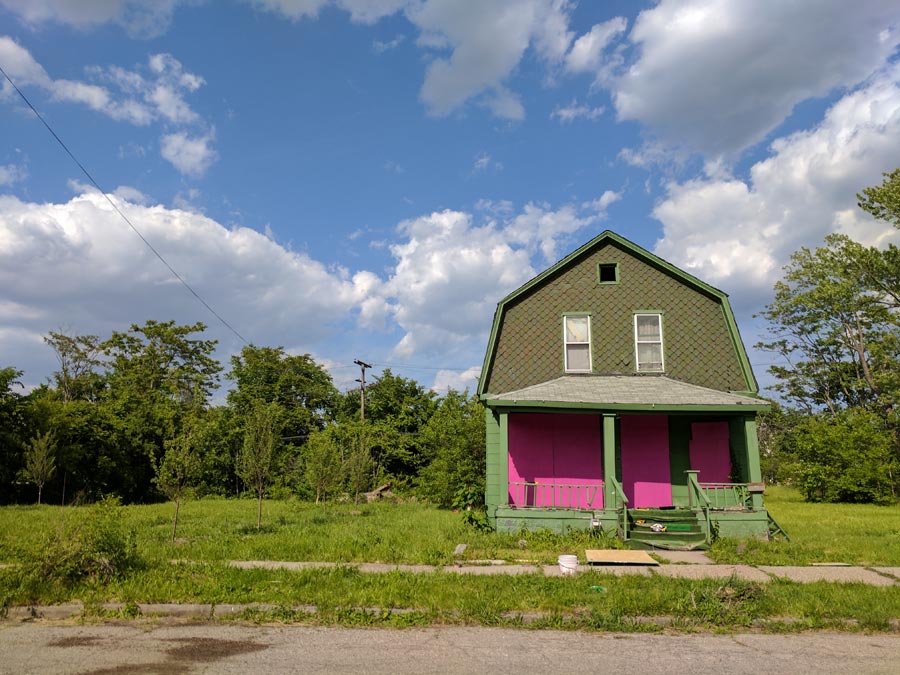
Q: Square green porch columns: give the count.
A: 3